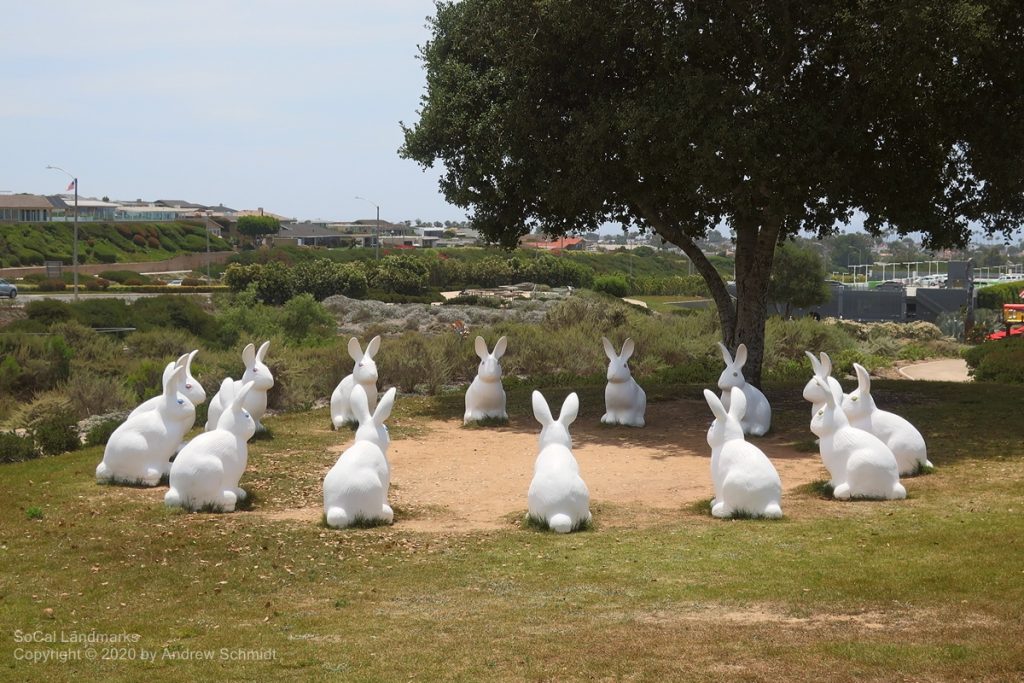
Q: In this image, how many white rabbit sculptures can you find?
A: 14